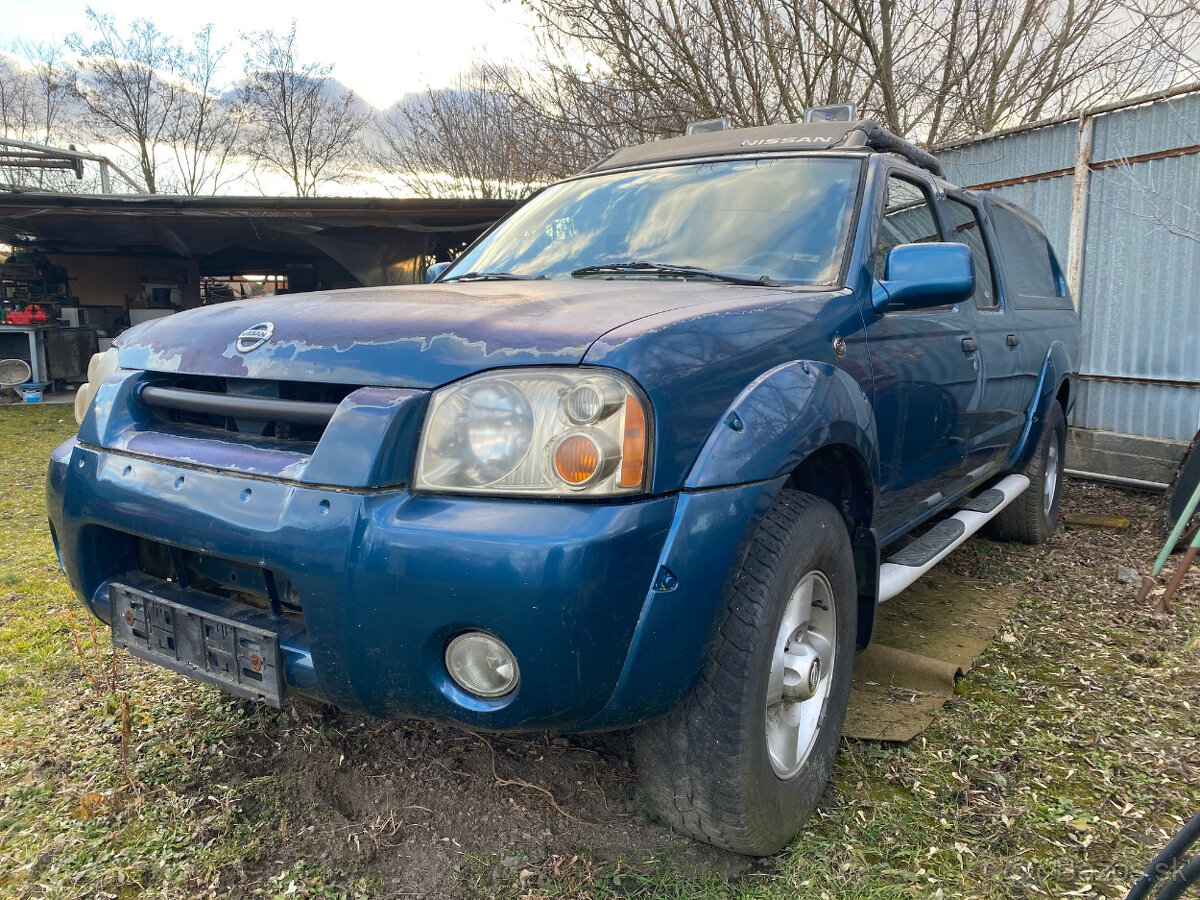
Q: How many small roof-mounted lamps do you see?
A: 2